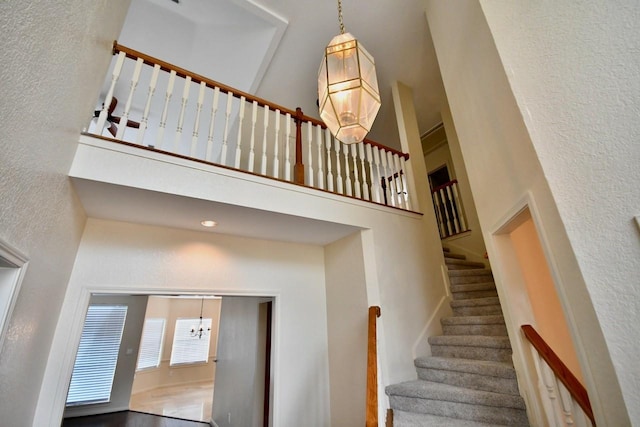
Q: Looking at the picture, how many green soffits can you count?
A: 0